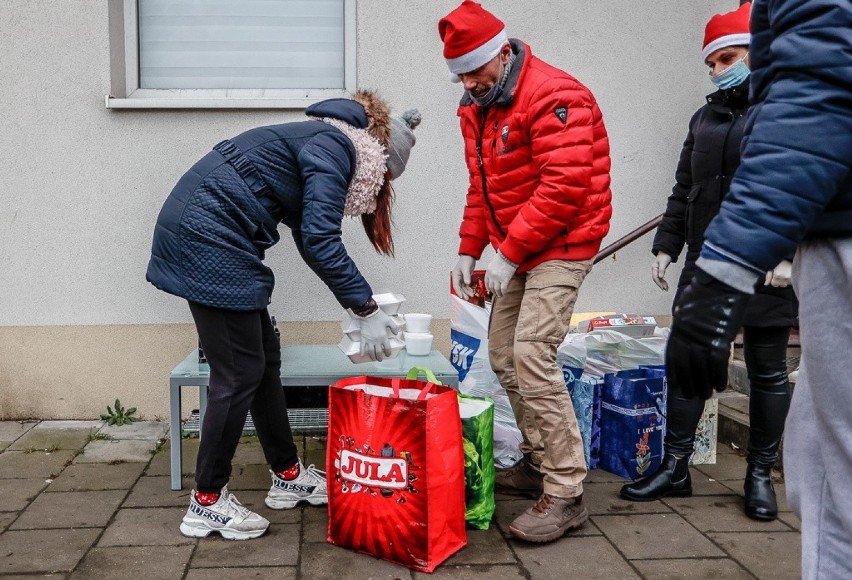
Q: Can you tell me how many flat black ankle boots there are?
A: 2